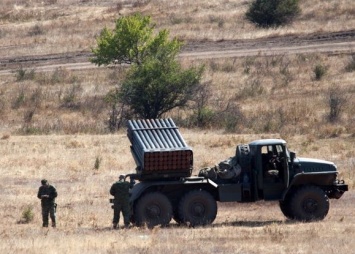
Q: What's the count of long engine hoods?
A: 1